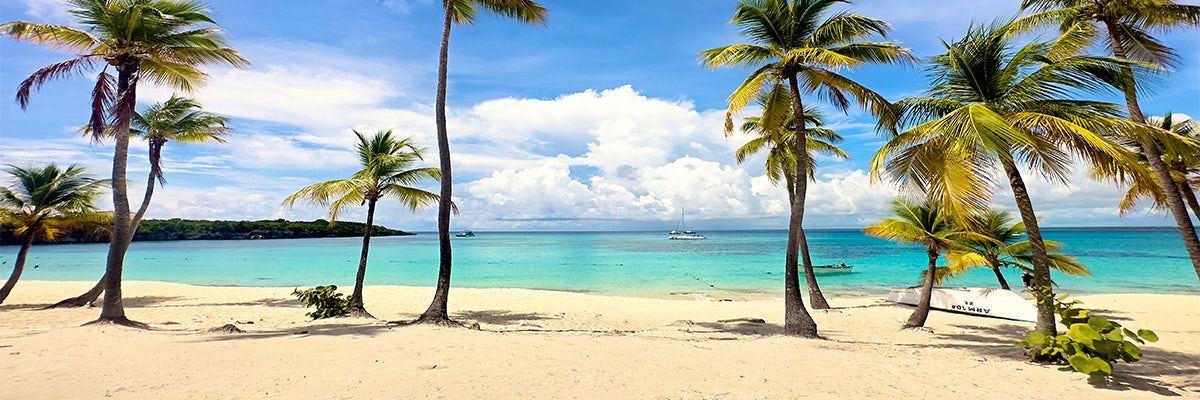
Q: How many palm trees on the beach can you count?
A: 12